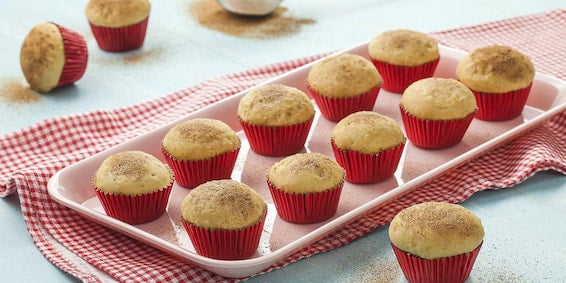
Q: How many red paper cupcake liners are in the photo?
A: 13